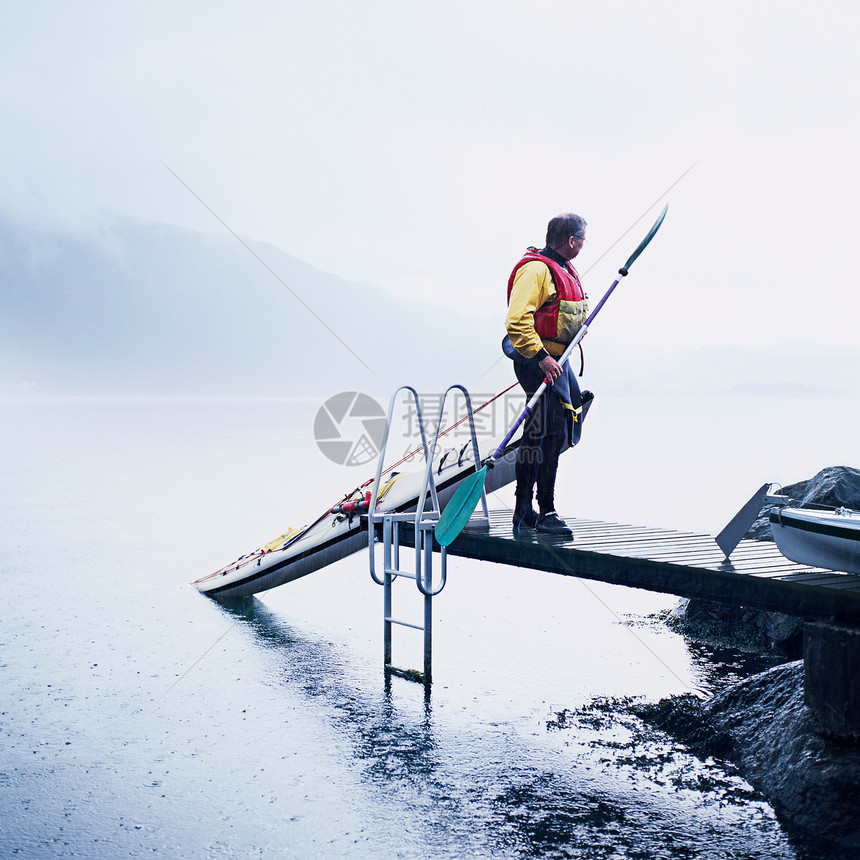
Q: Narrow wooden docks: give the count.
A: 1